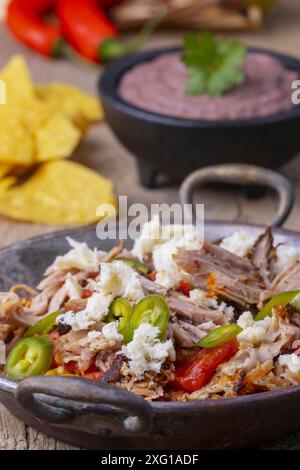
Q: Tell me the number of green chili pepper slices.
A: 7